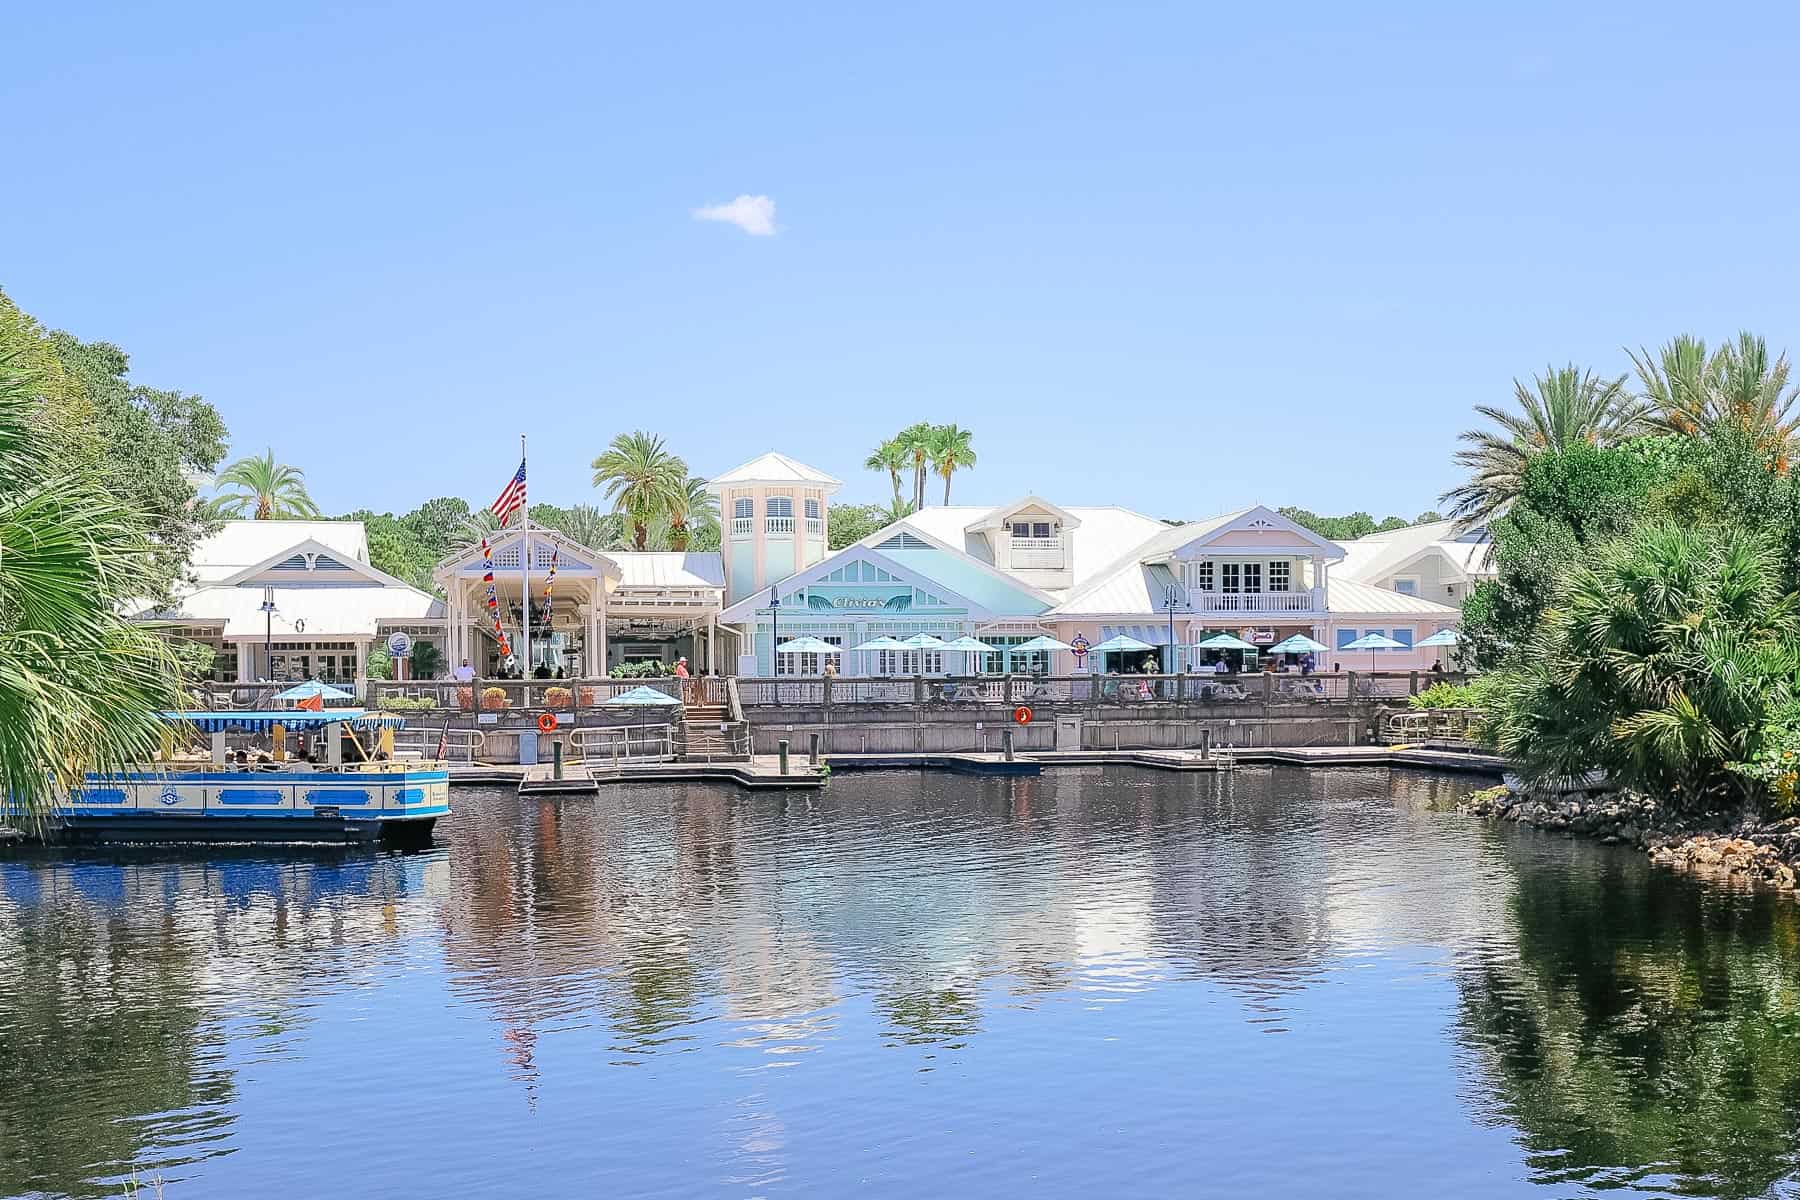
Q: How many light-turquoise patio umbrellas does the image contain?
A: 12